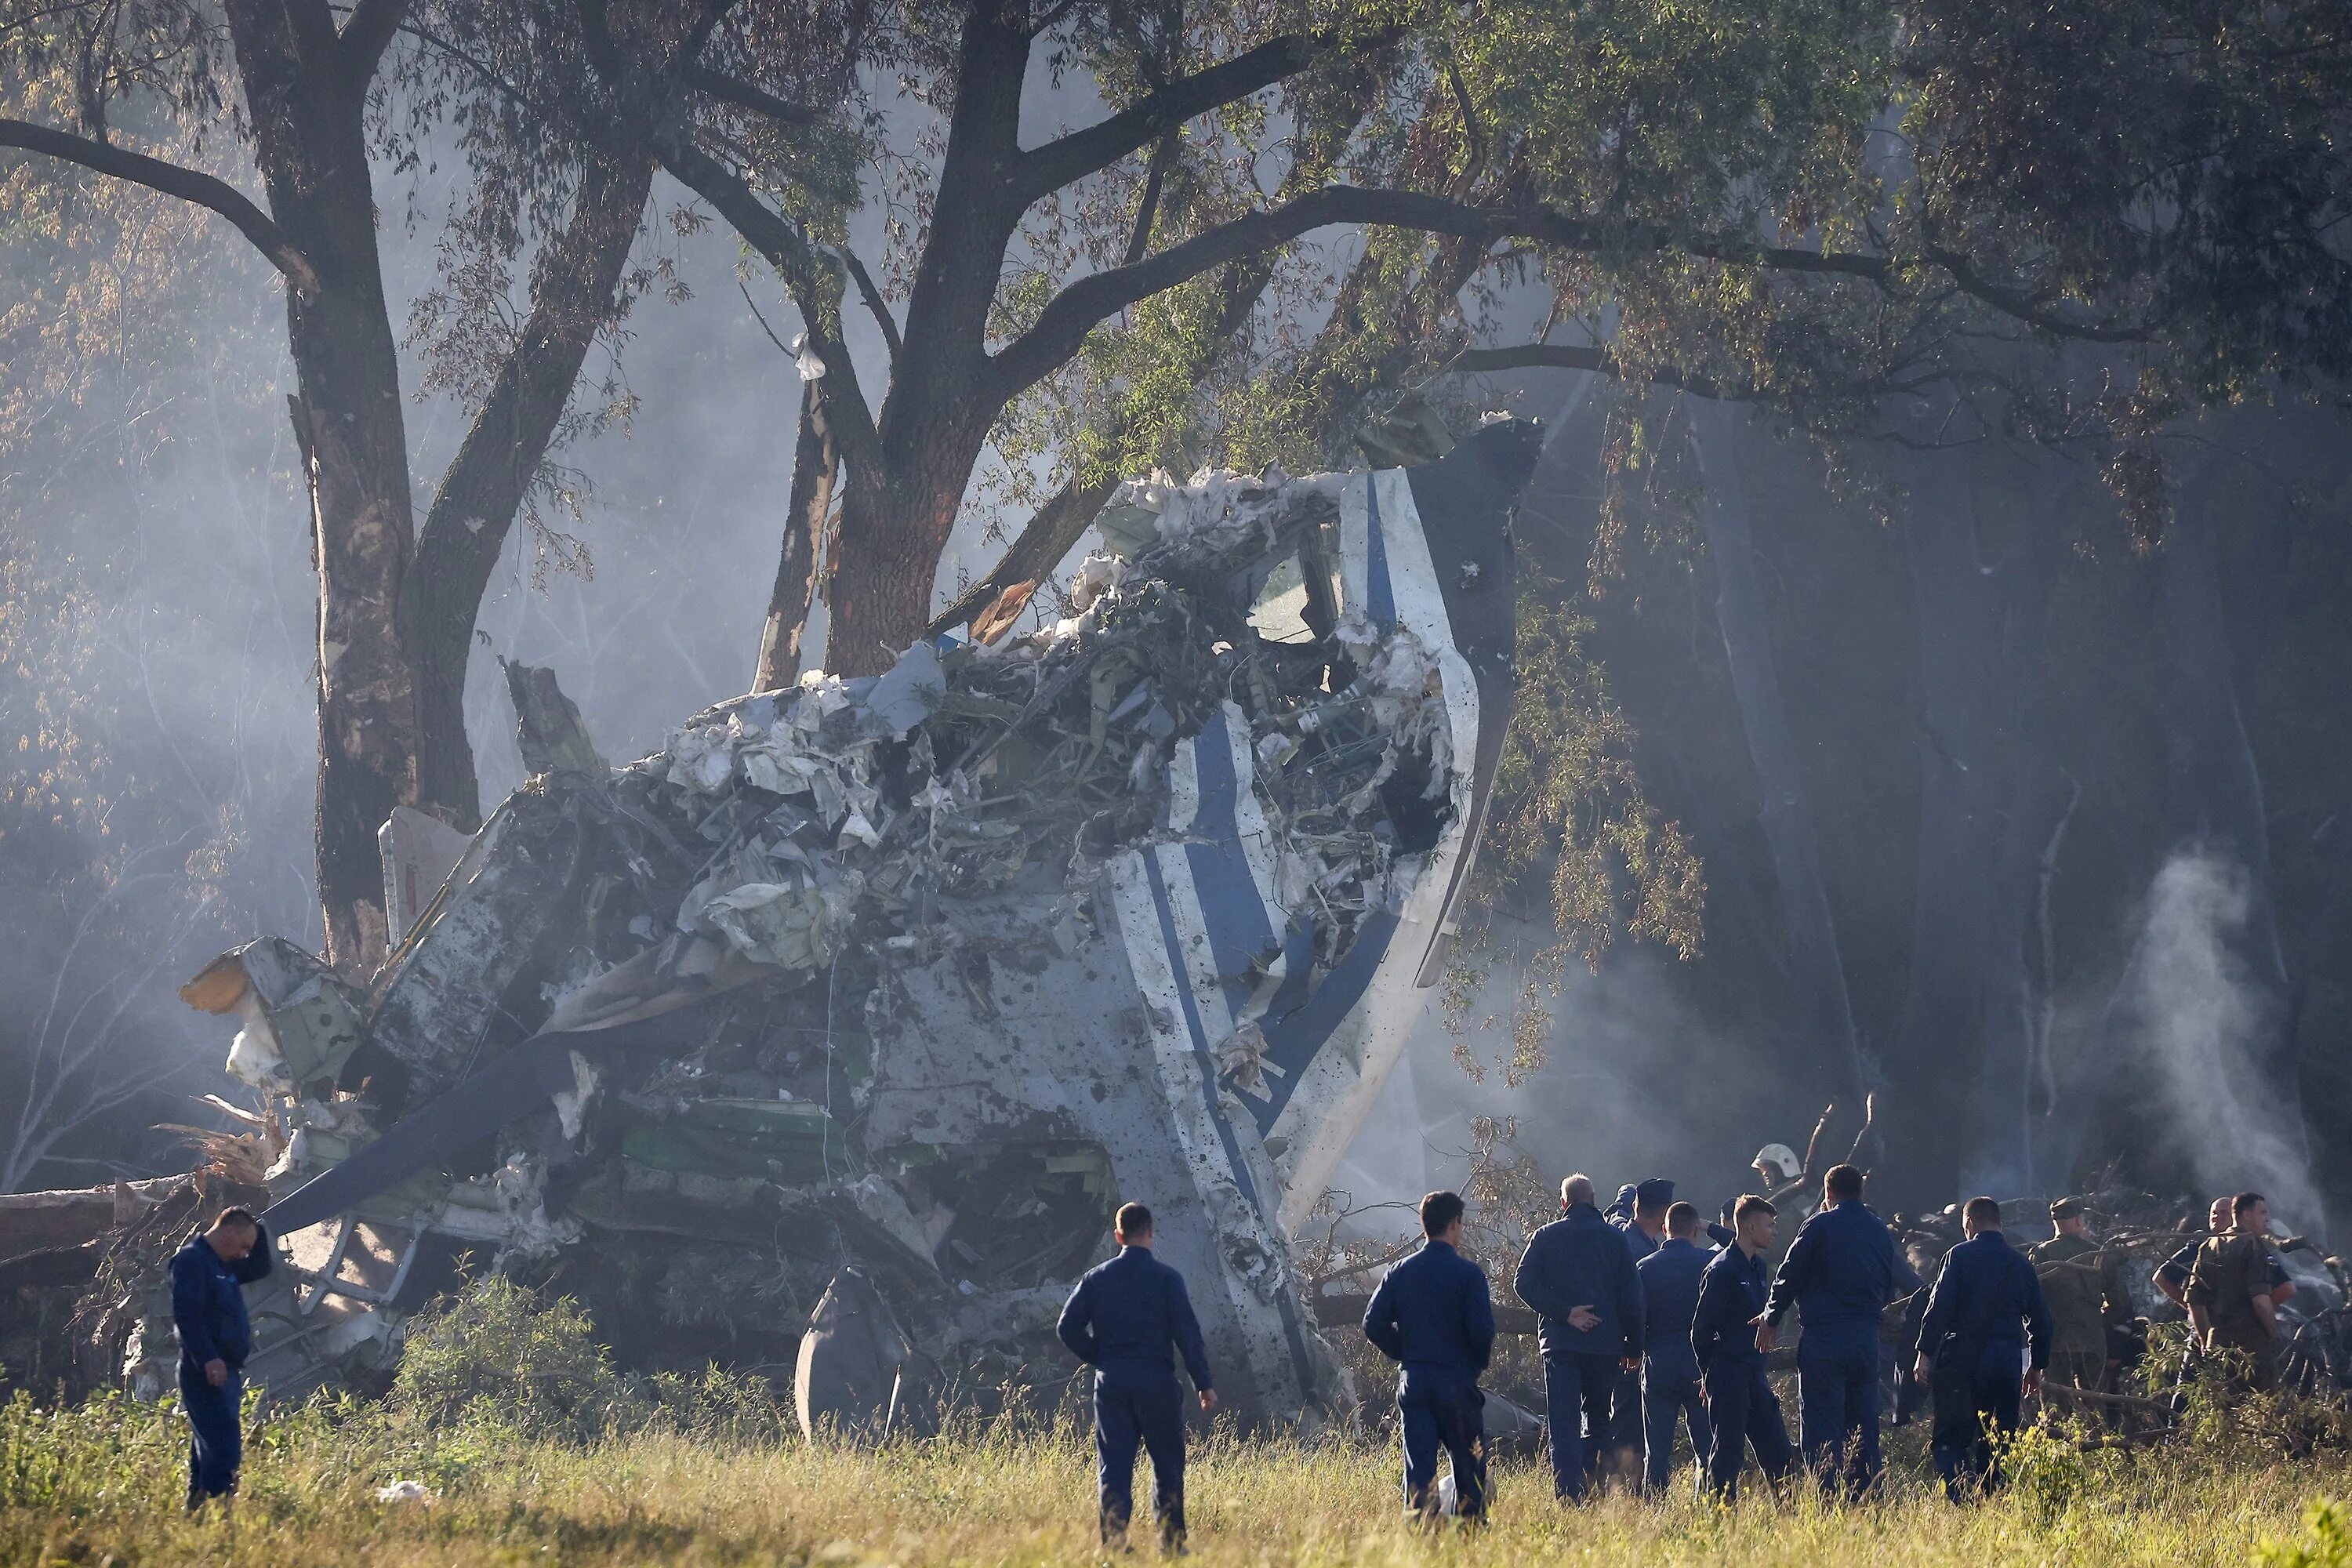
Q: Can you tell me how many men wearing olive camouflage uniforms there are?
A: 2